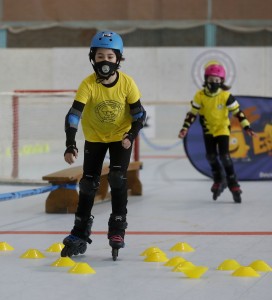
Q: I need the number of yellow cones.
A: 14